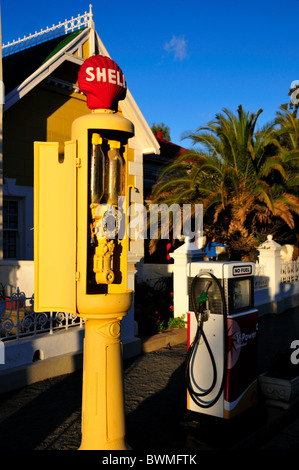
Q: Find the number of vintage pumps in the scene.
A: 1